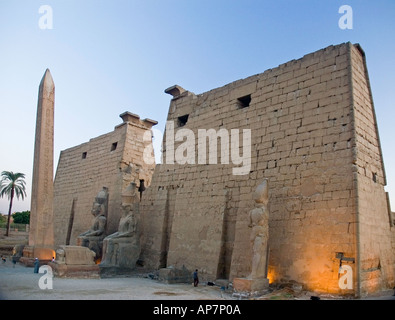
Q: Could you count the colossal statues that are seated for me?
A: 2